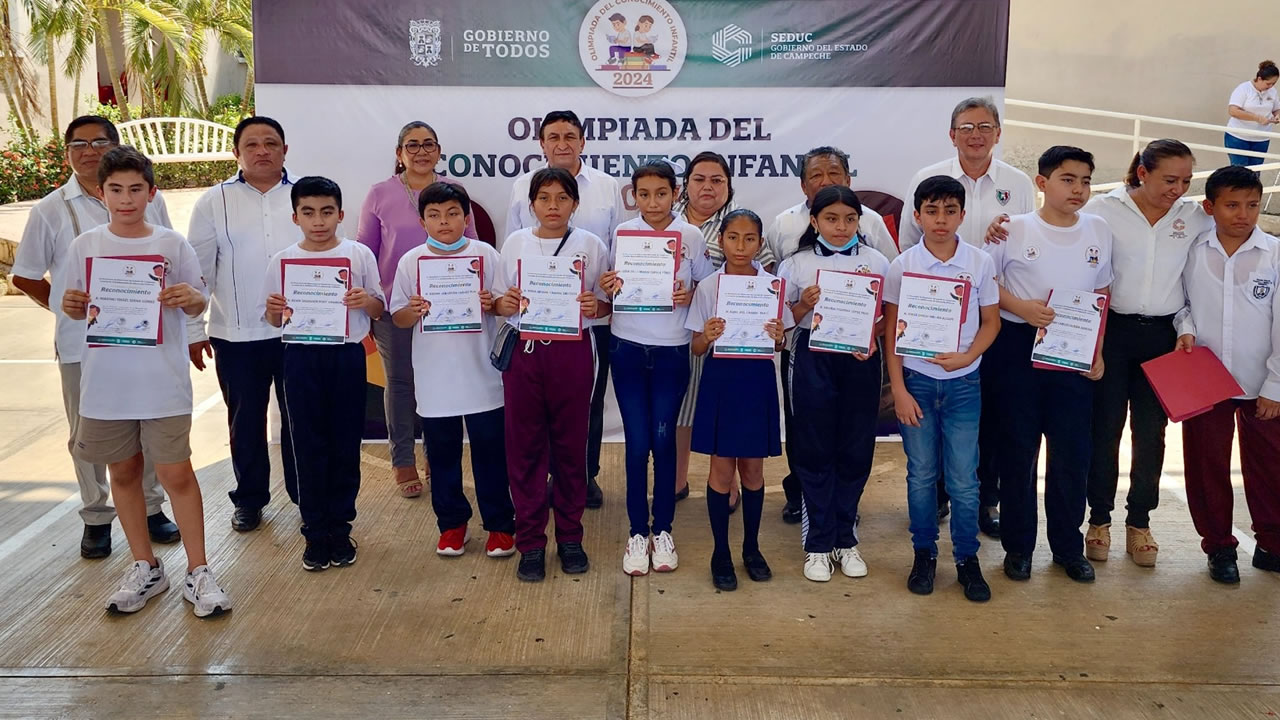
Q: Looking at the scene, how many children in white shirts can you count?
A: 10